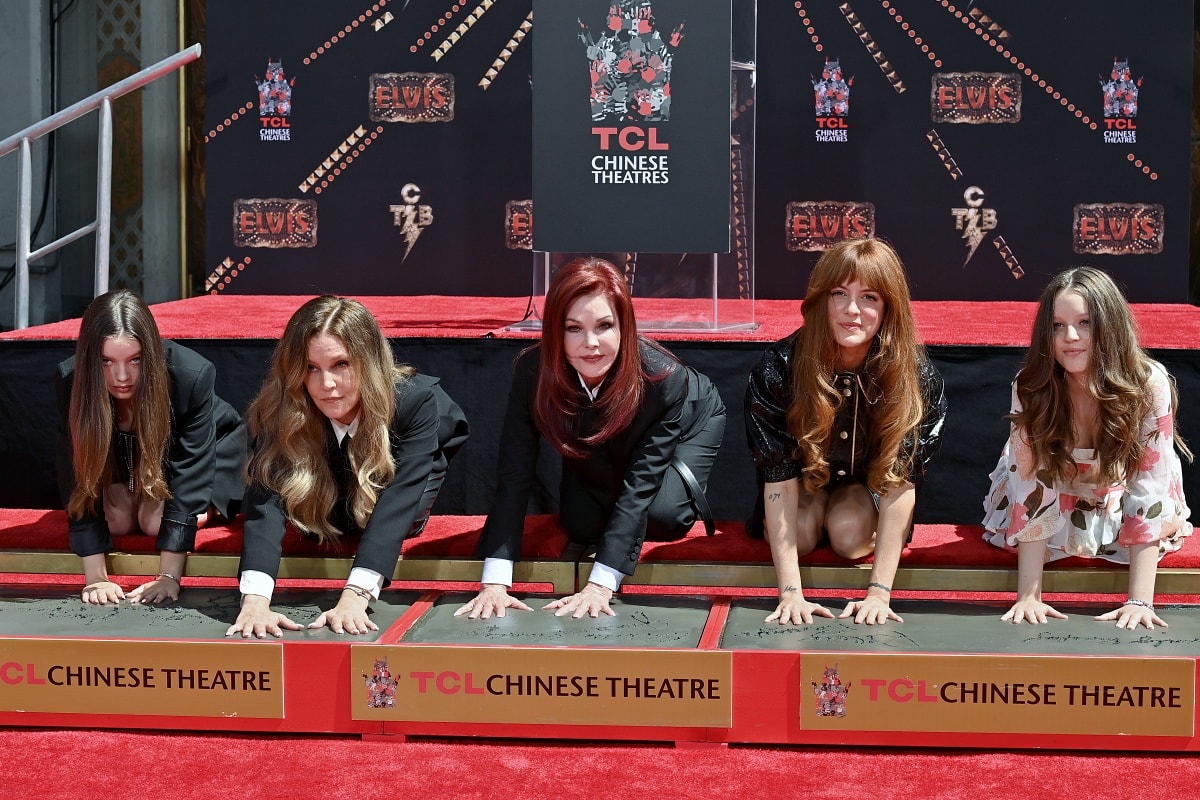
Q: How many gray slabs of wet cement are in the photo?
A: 3